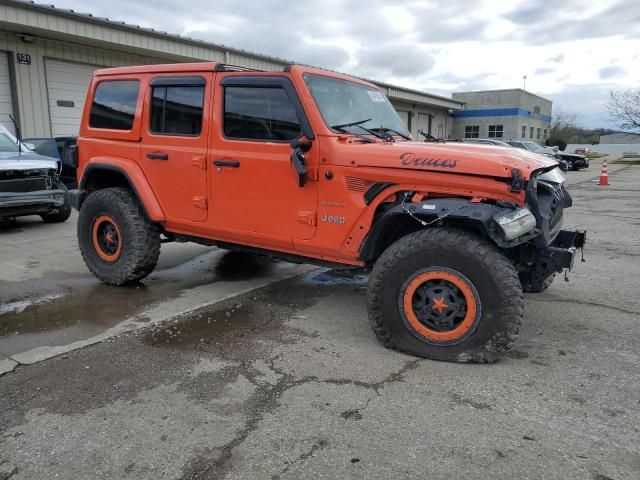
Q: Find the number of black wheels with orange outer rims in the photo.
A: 2